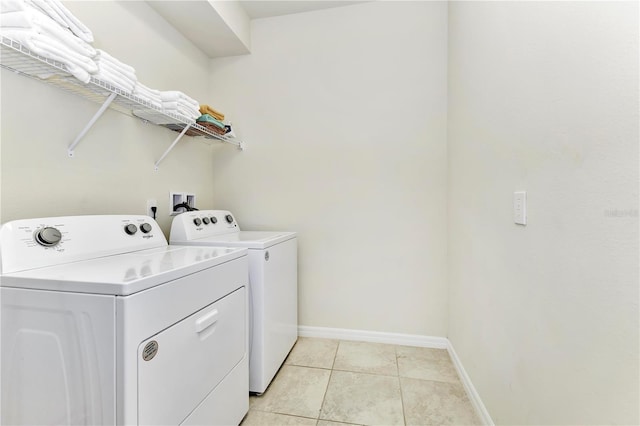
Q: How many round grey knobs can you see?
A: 7